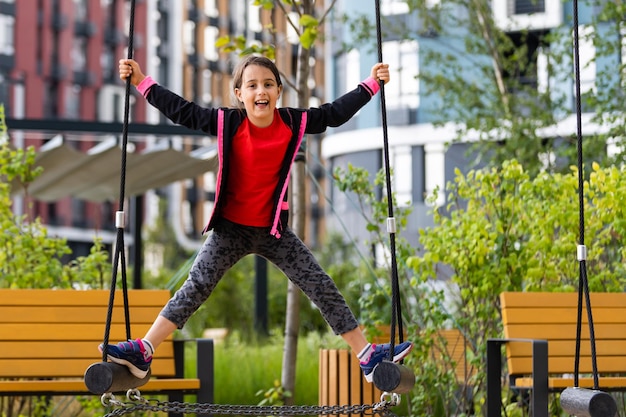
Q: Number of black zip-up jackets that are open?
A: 1